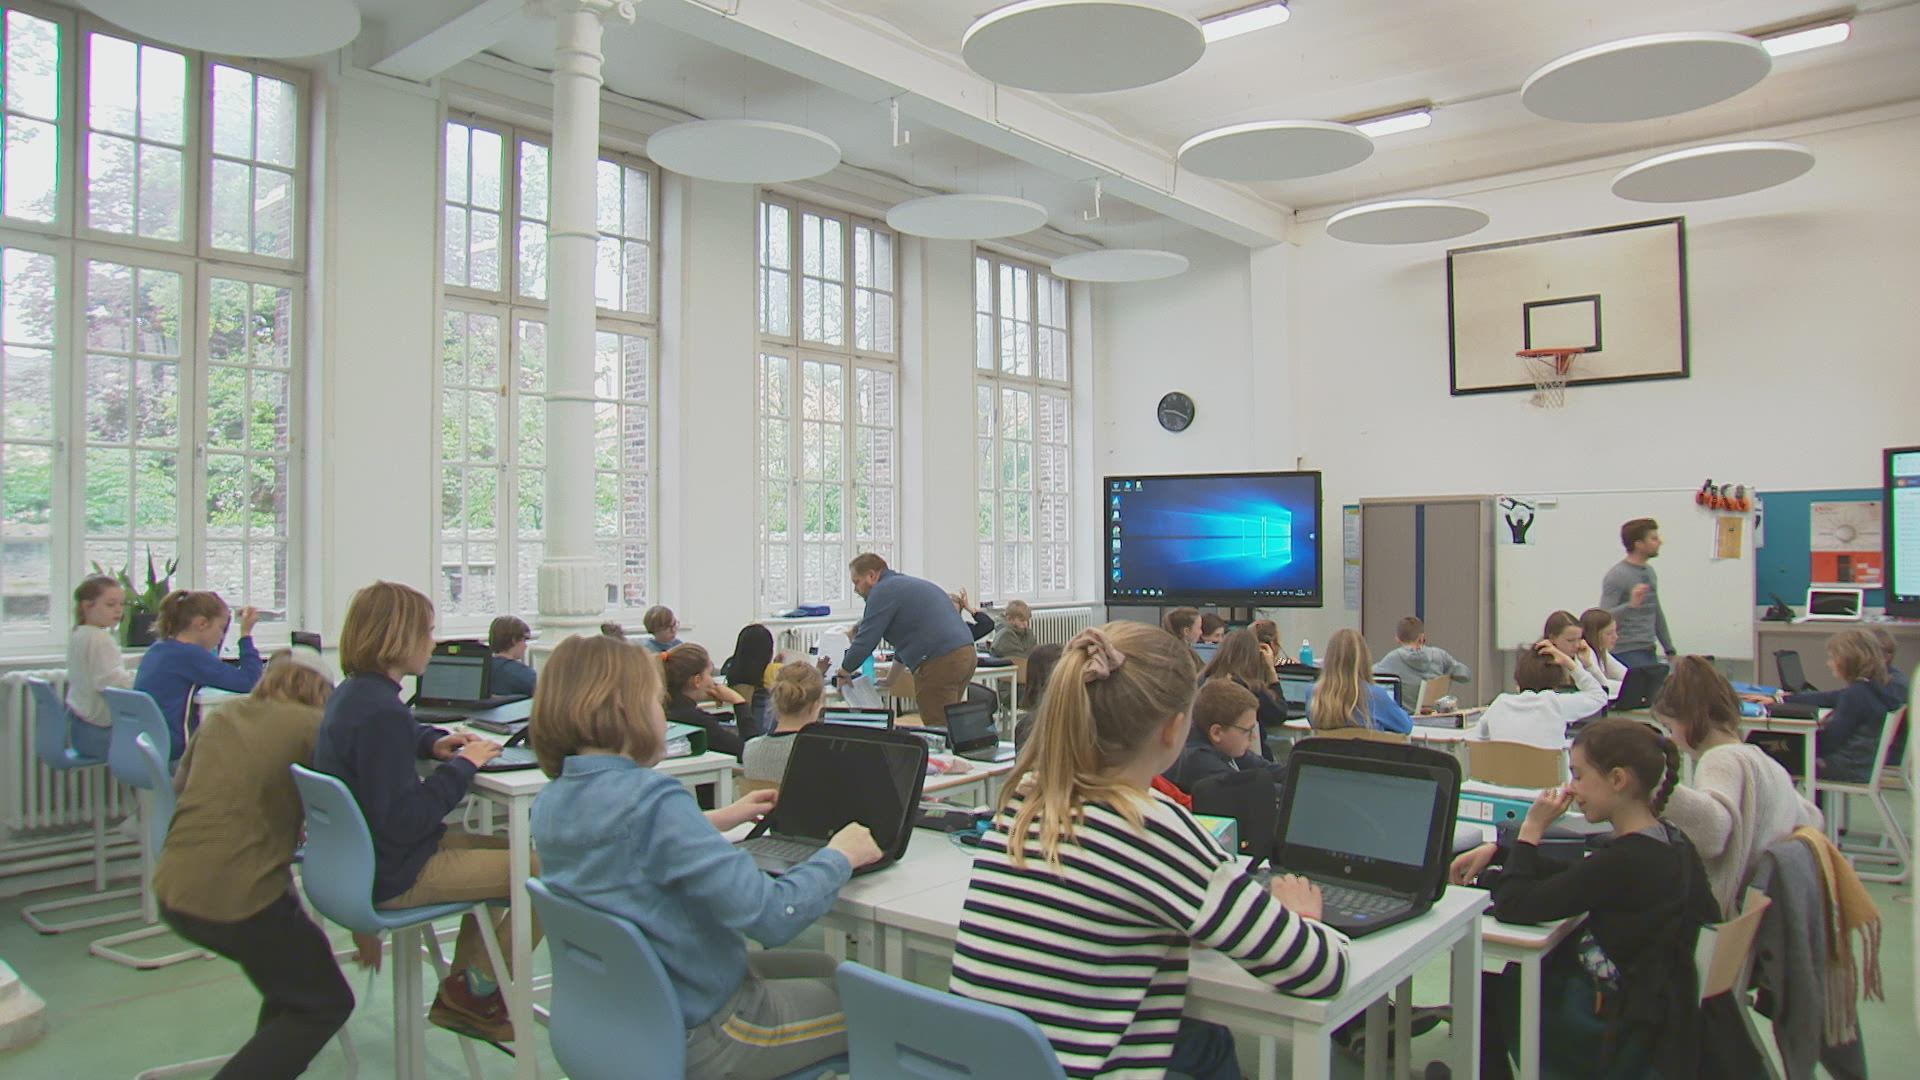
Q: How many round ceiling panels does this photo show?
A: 9